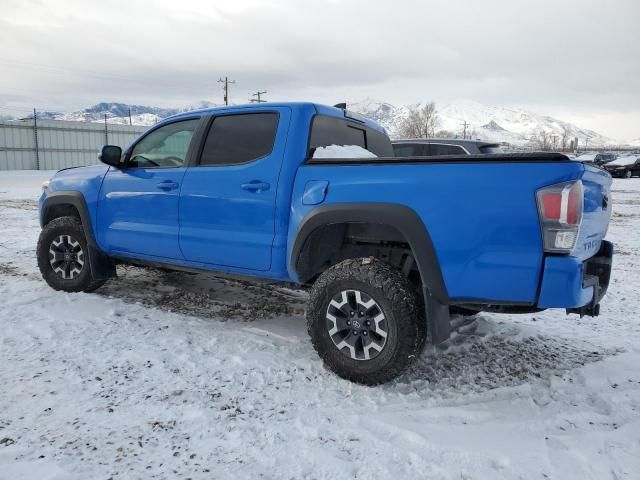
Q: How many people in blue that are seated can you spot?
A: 0